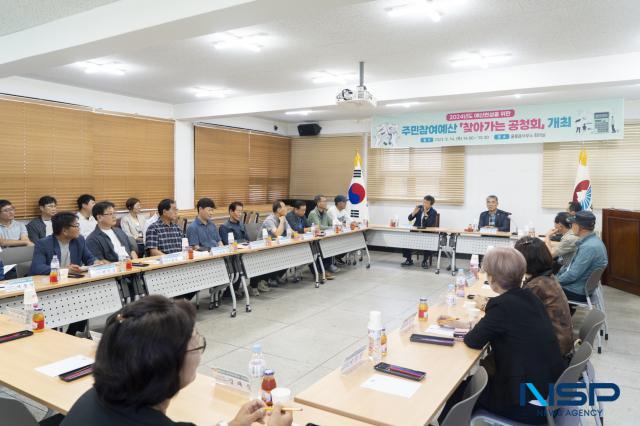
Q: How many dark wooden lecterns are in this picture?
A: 1